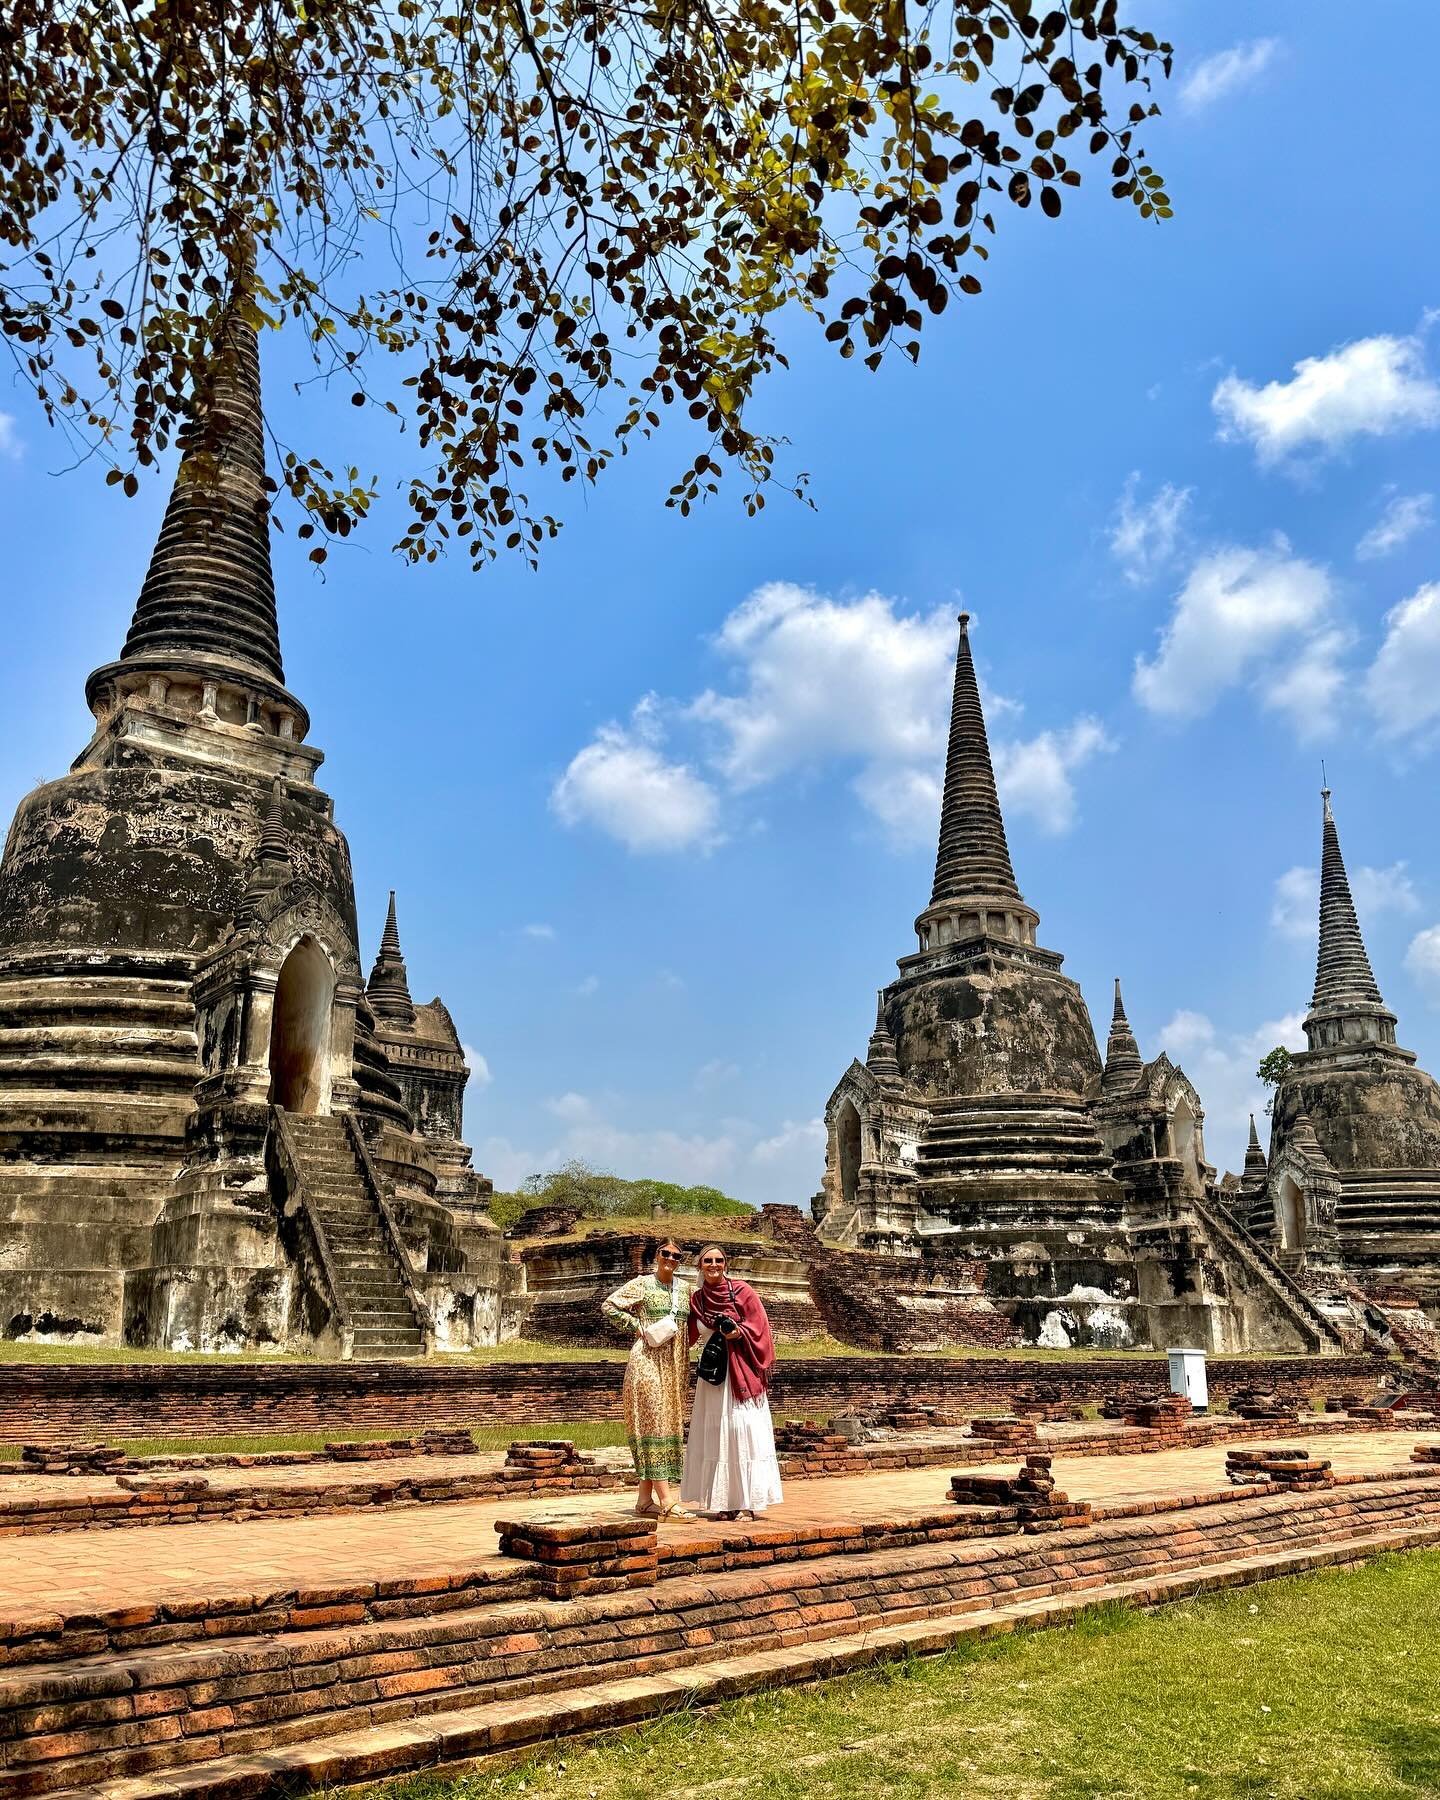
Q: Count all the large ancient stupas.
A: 3